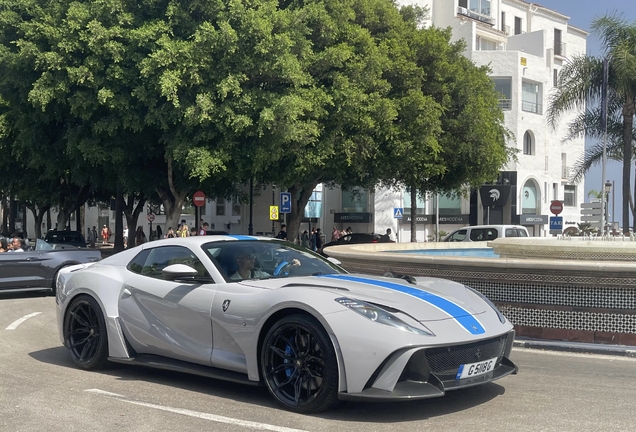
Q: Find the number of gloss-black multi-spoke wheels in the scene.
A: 2